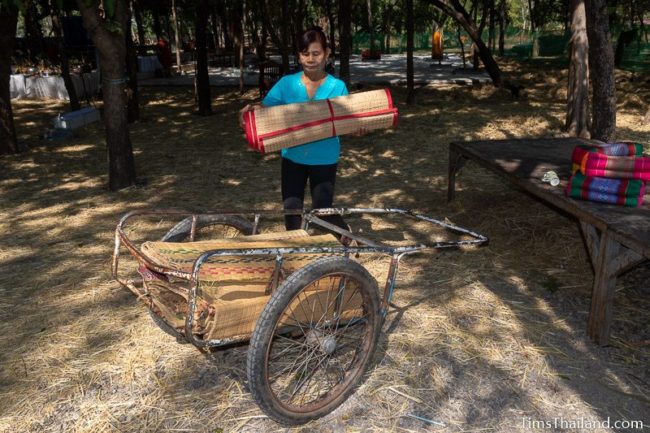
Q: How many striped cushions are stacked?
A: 3